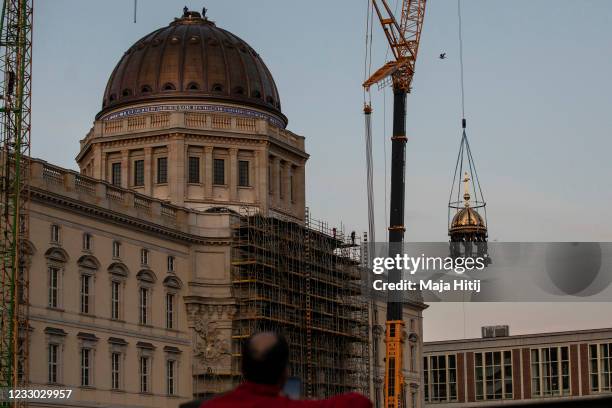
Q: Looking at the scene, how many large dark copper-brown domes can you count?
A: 1